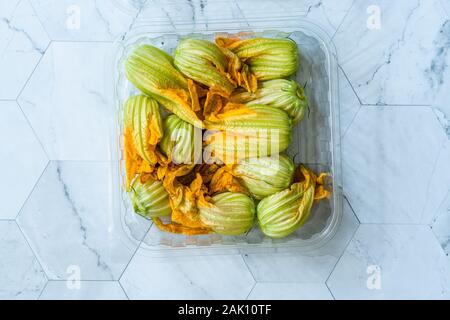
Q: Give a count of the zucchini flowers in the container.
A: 11